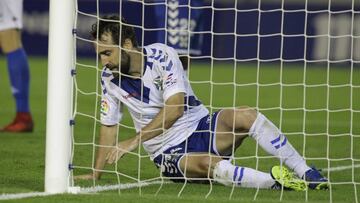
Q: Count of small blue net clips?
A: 4